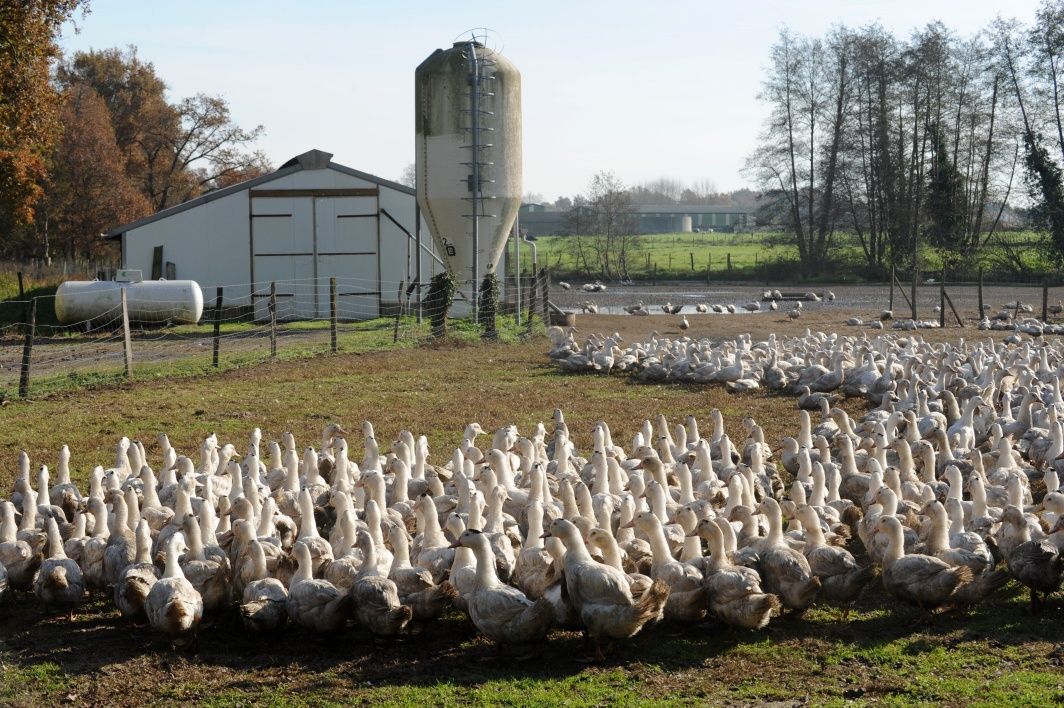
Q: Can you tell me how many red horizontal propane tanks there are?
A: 0